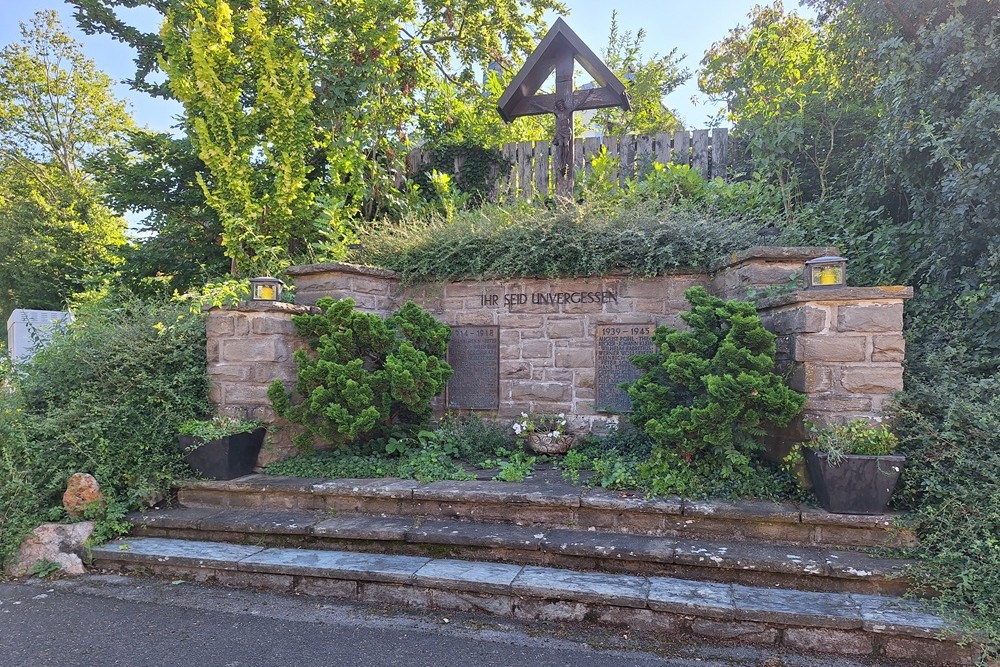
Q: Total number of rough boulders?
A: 2